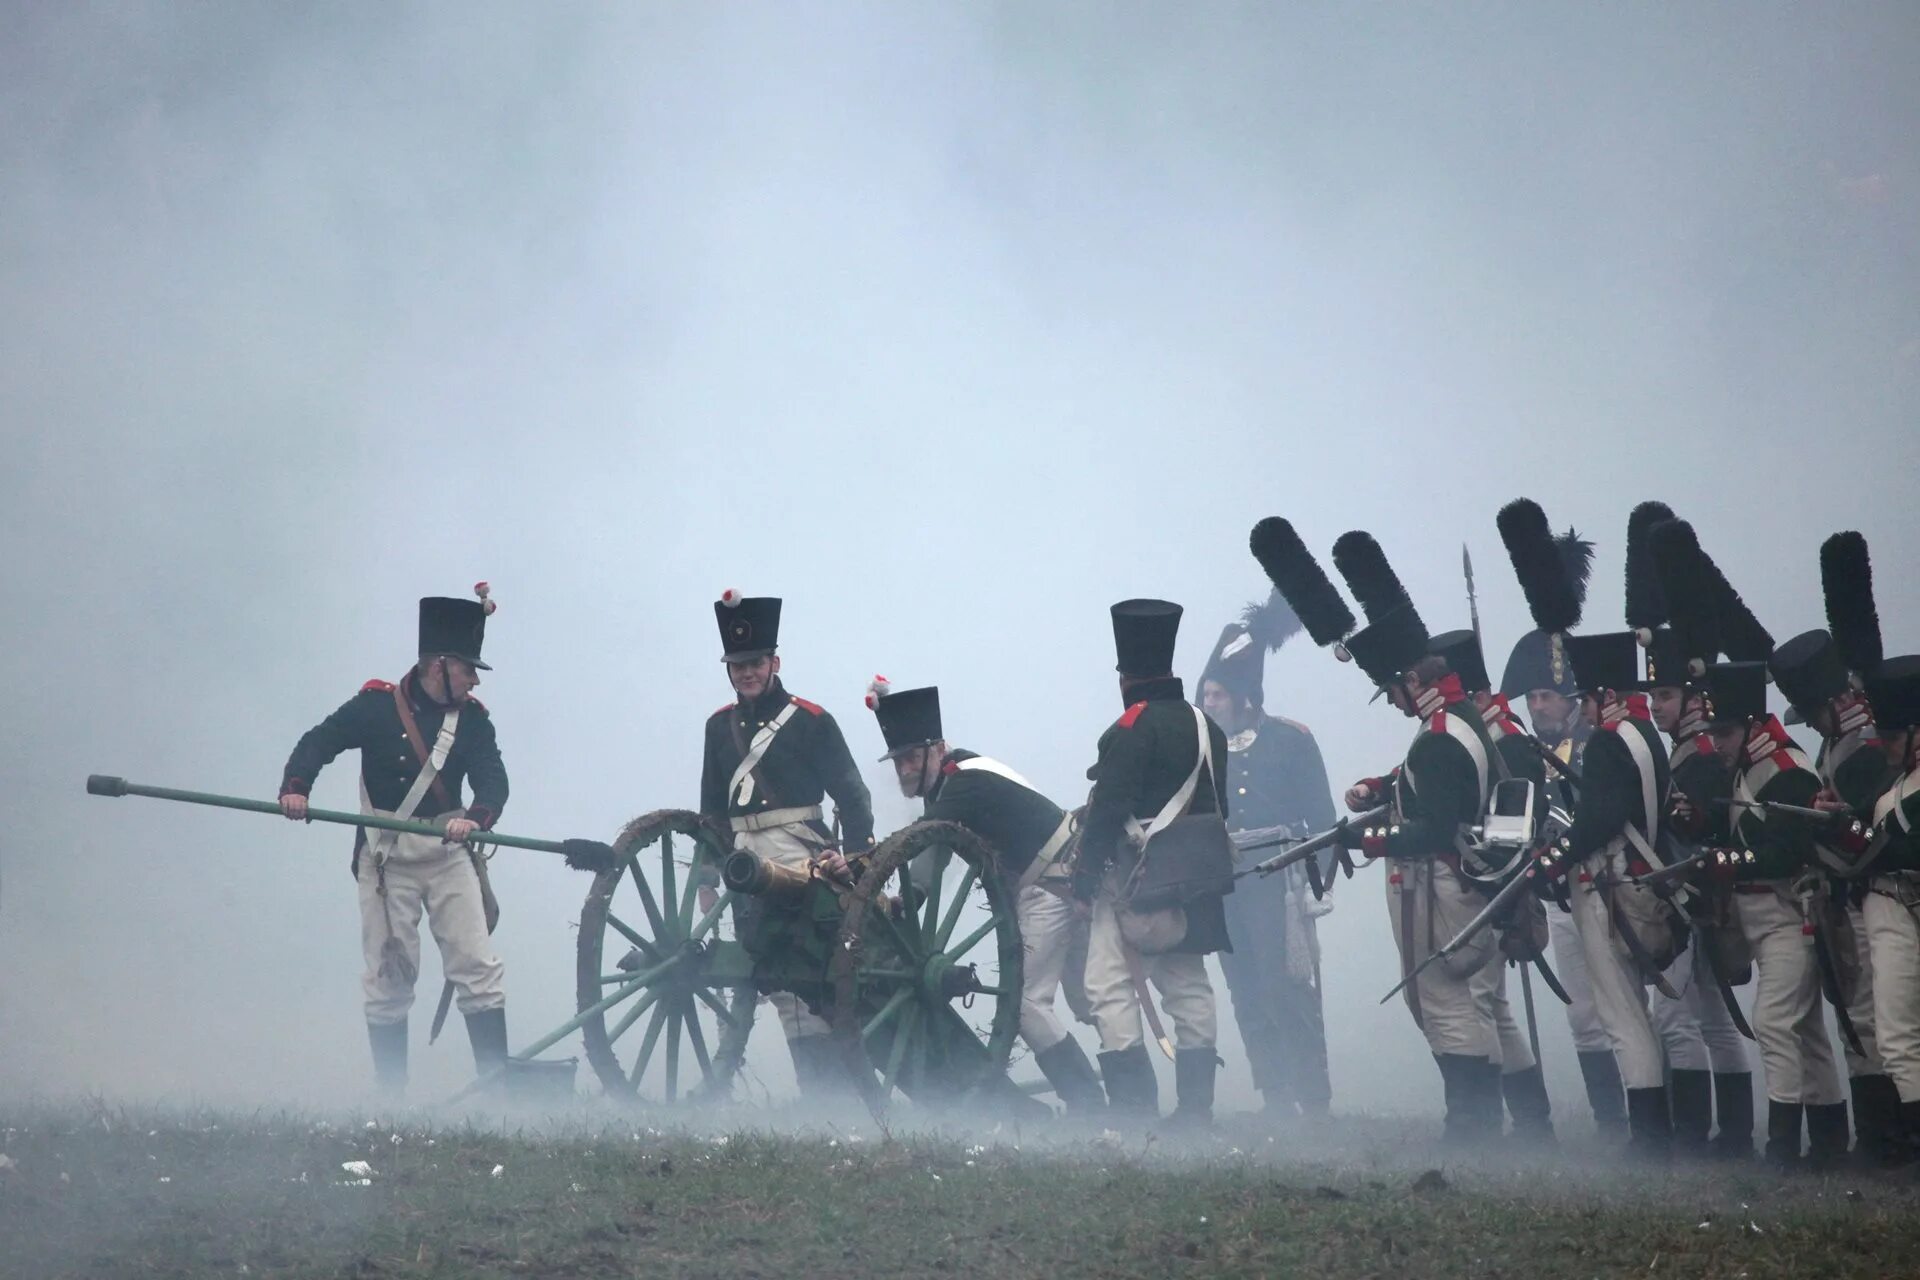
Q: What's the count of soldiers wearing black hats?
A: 13